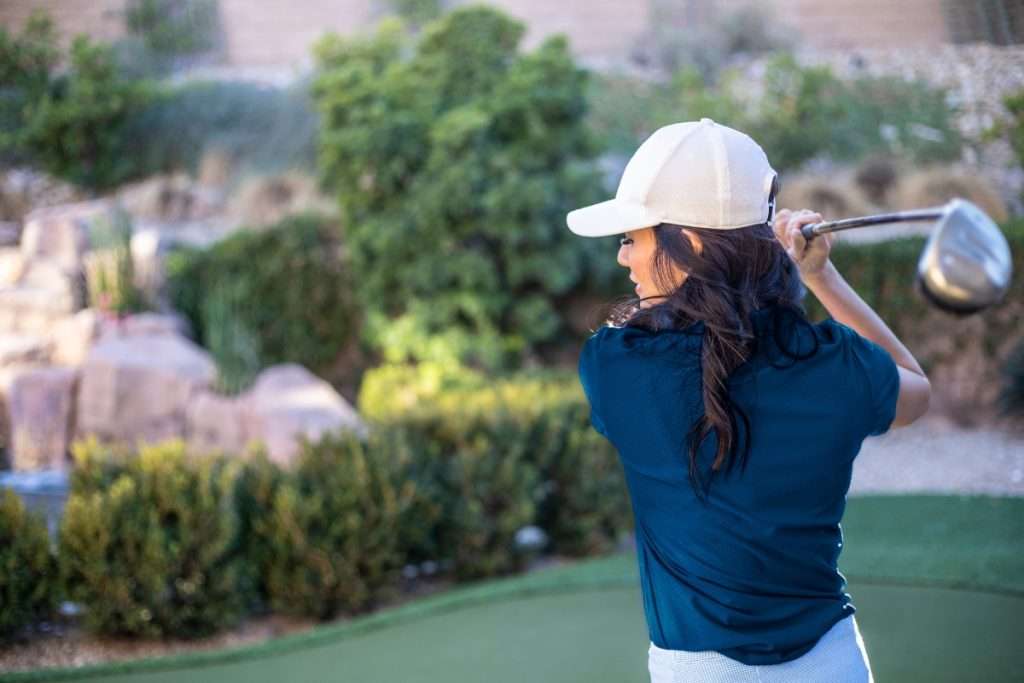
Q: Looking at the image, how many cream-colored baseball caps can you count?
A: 1